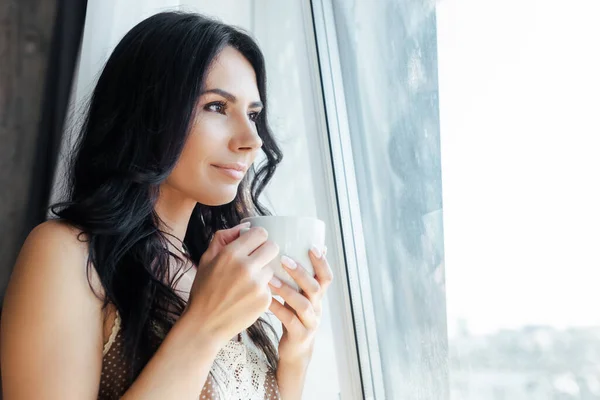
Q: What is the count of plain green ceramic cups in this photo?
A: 0